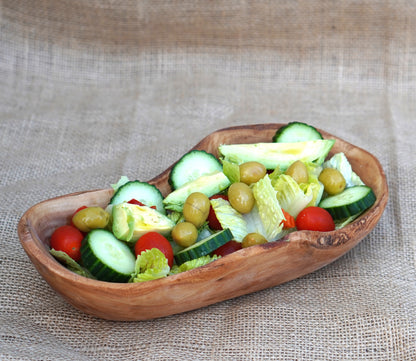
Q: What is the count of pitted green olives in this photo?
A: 8